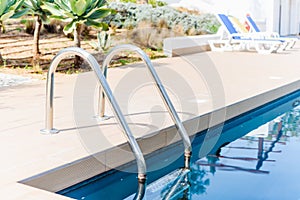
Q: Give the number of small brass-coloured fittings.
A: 2